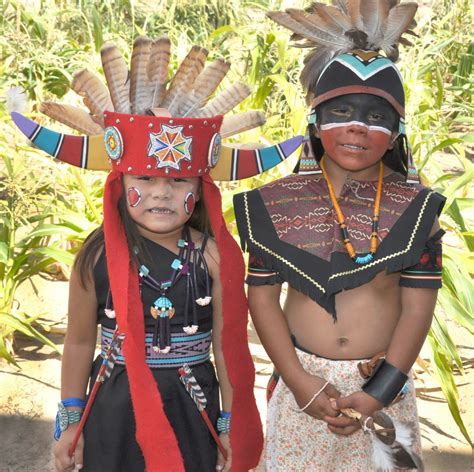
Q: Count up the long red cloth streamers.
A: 2